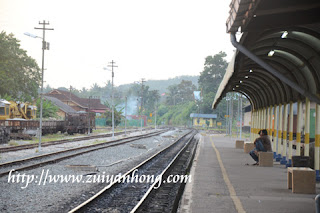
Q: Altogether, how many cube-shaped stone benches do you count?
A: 4